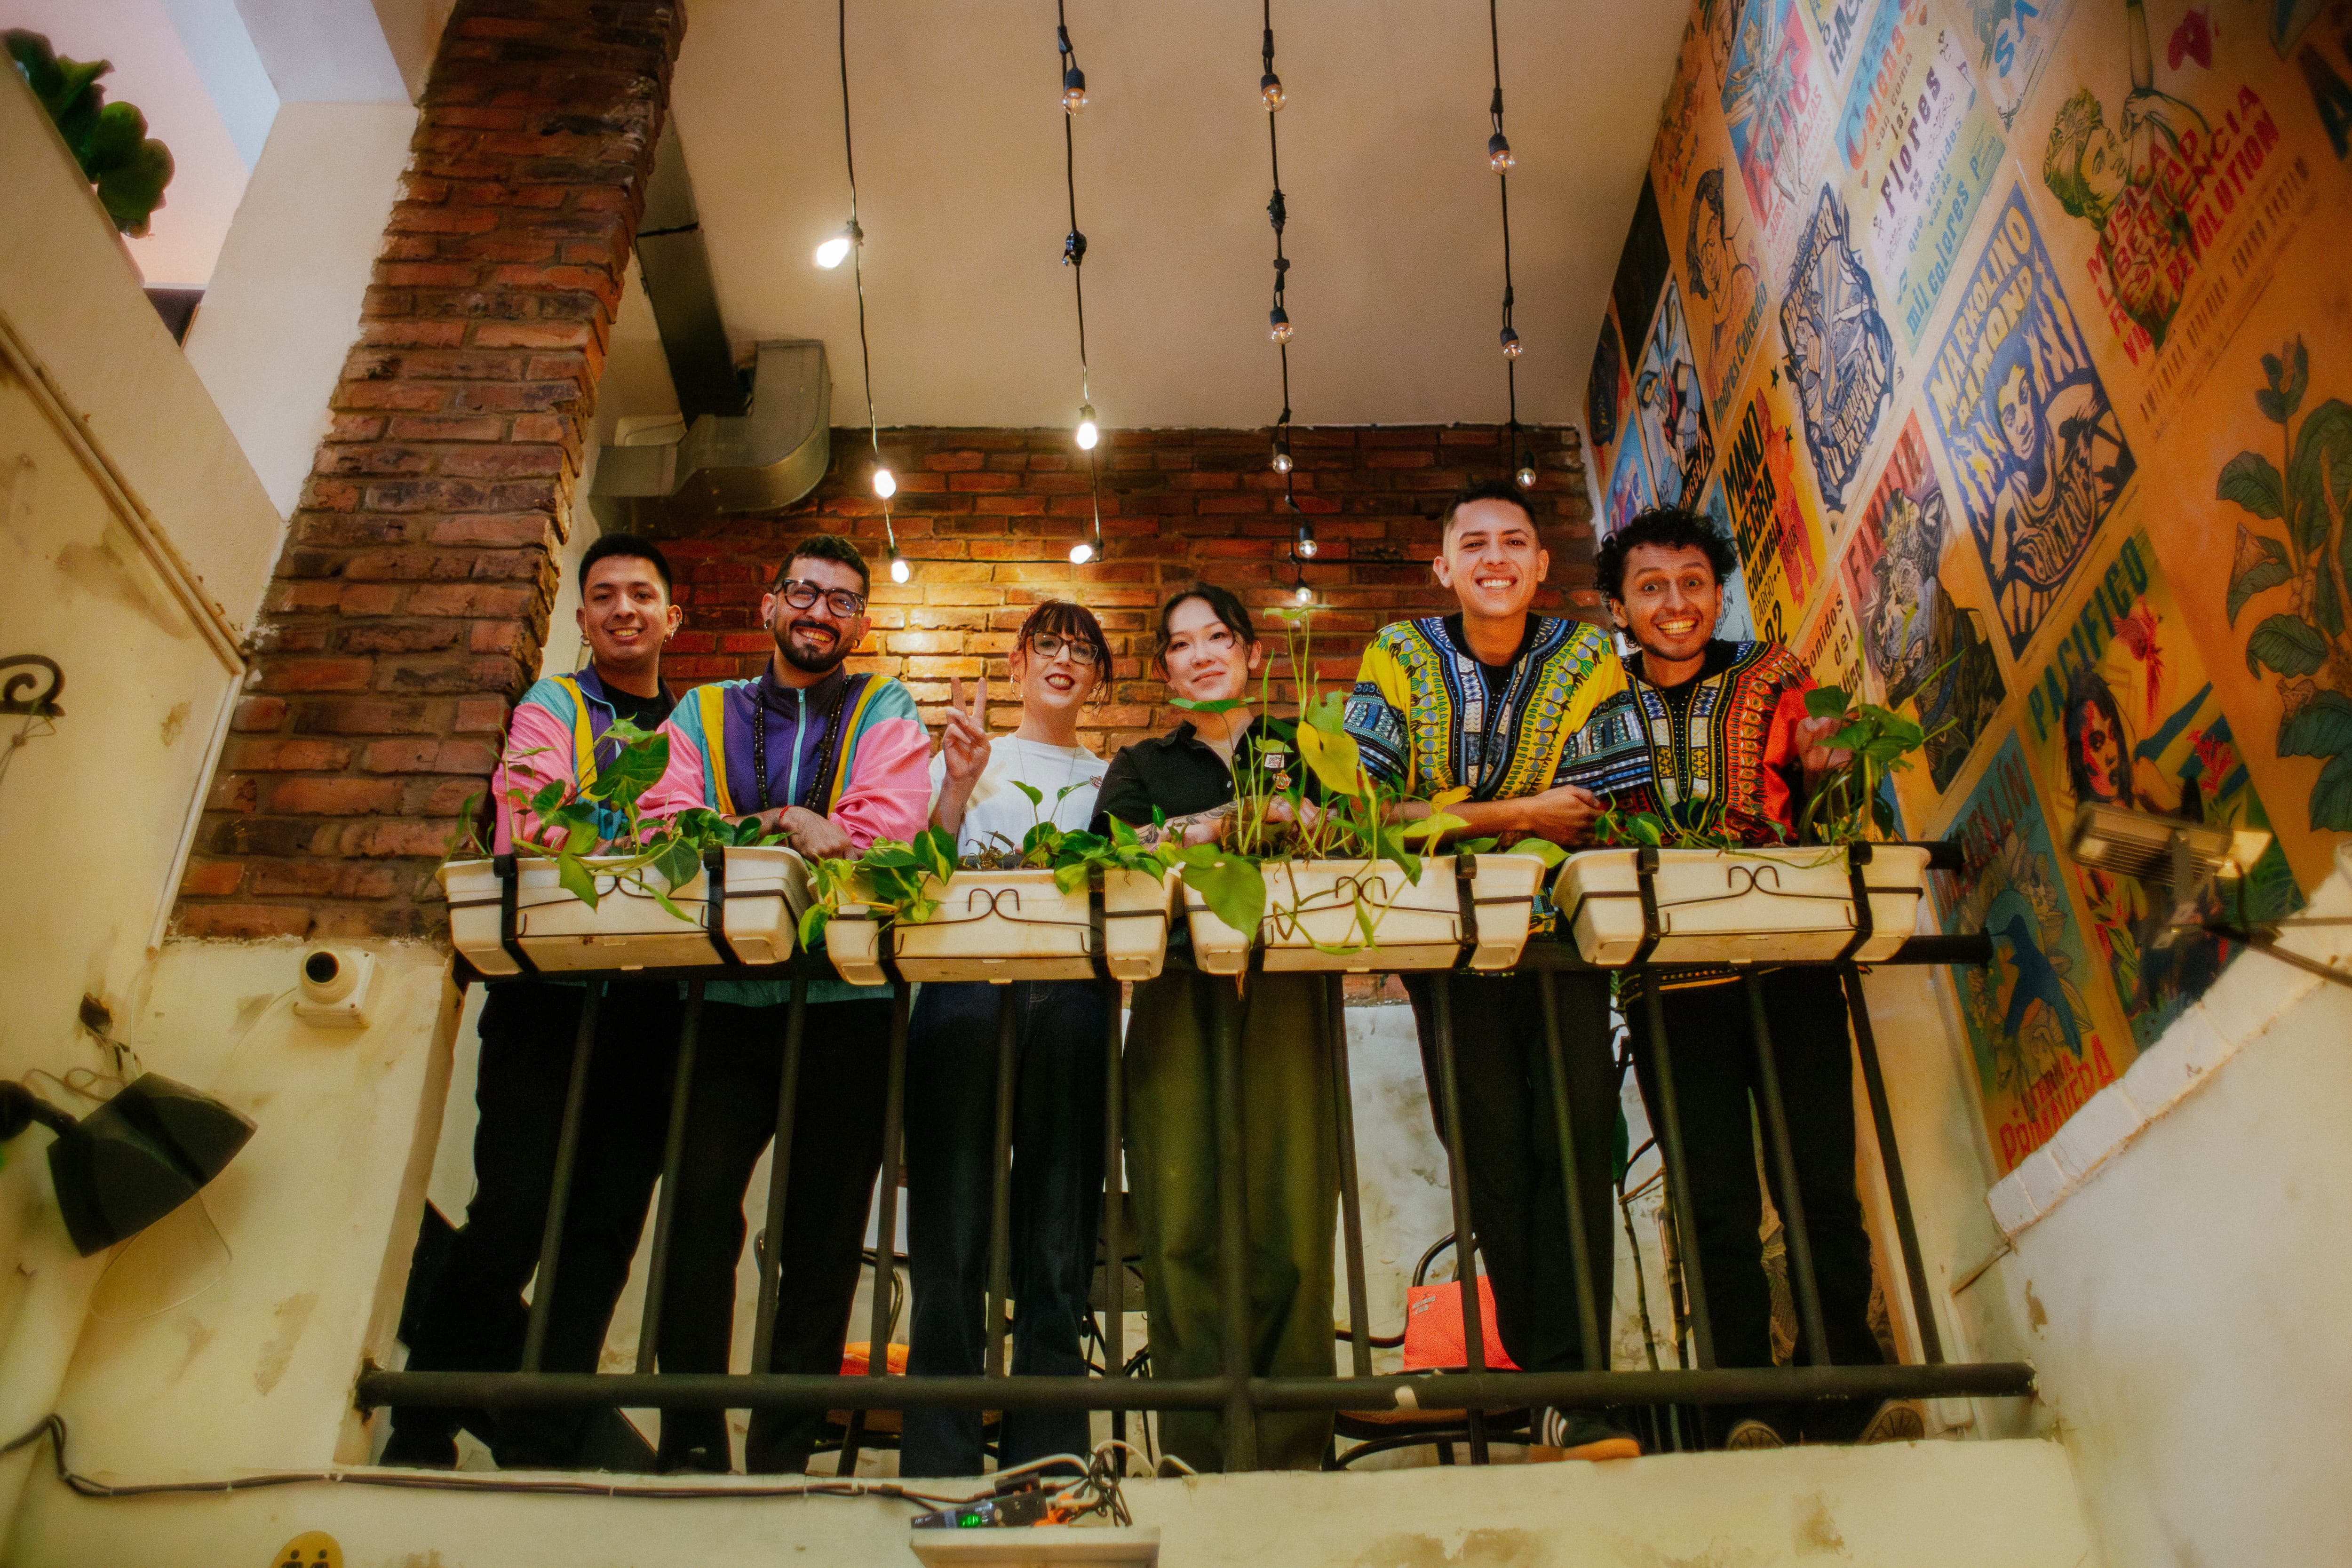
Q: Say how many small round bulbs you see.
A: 14